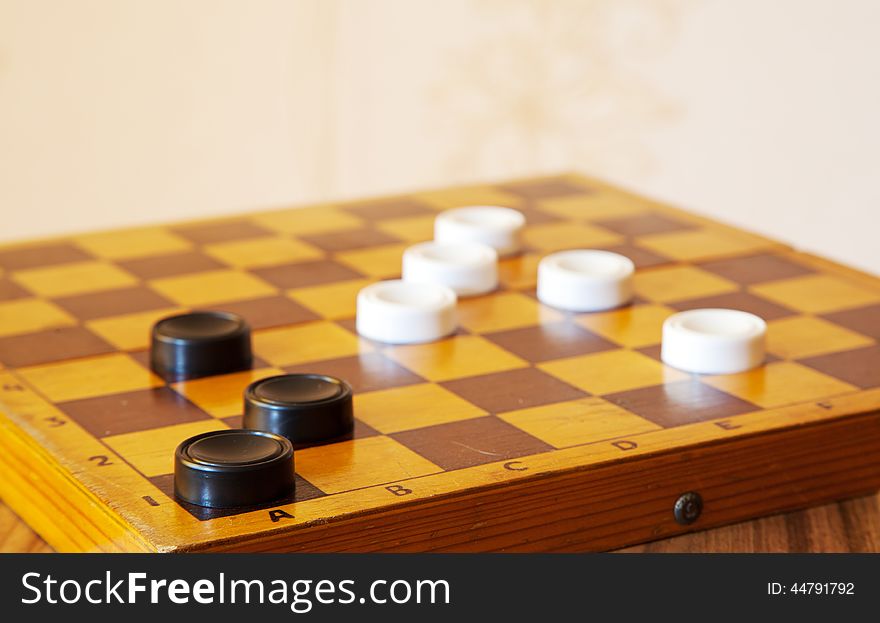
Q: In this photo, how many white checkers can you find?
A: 5